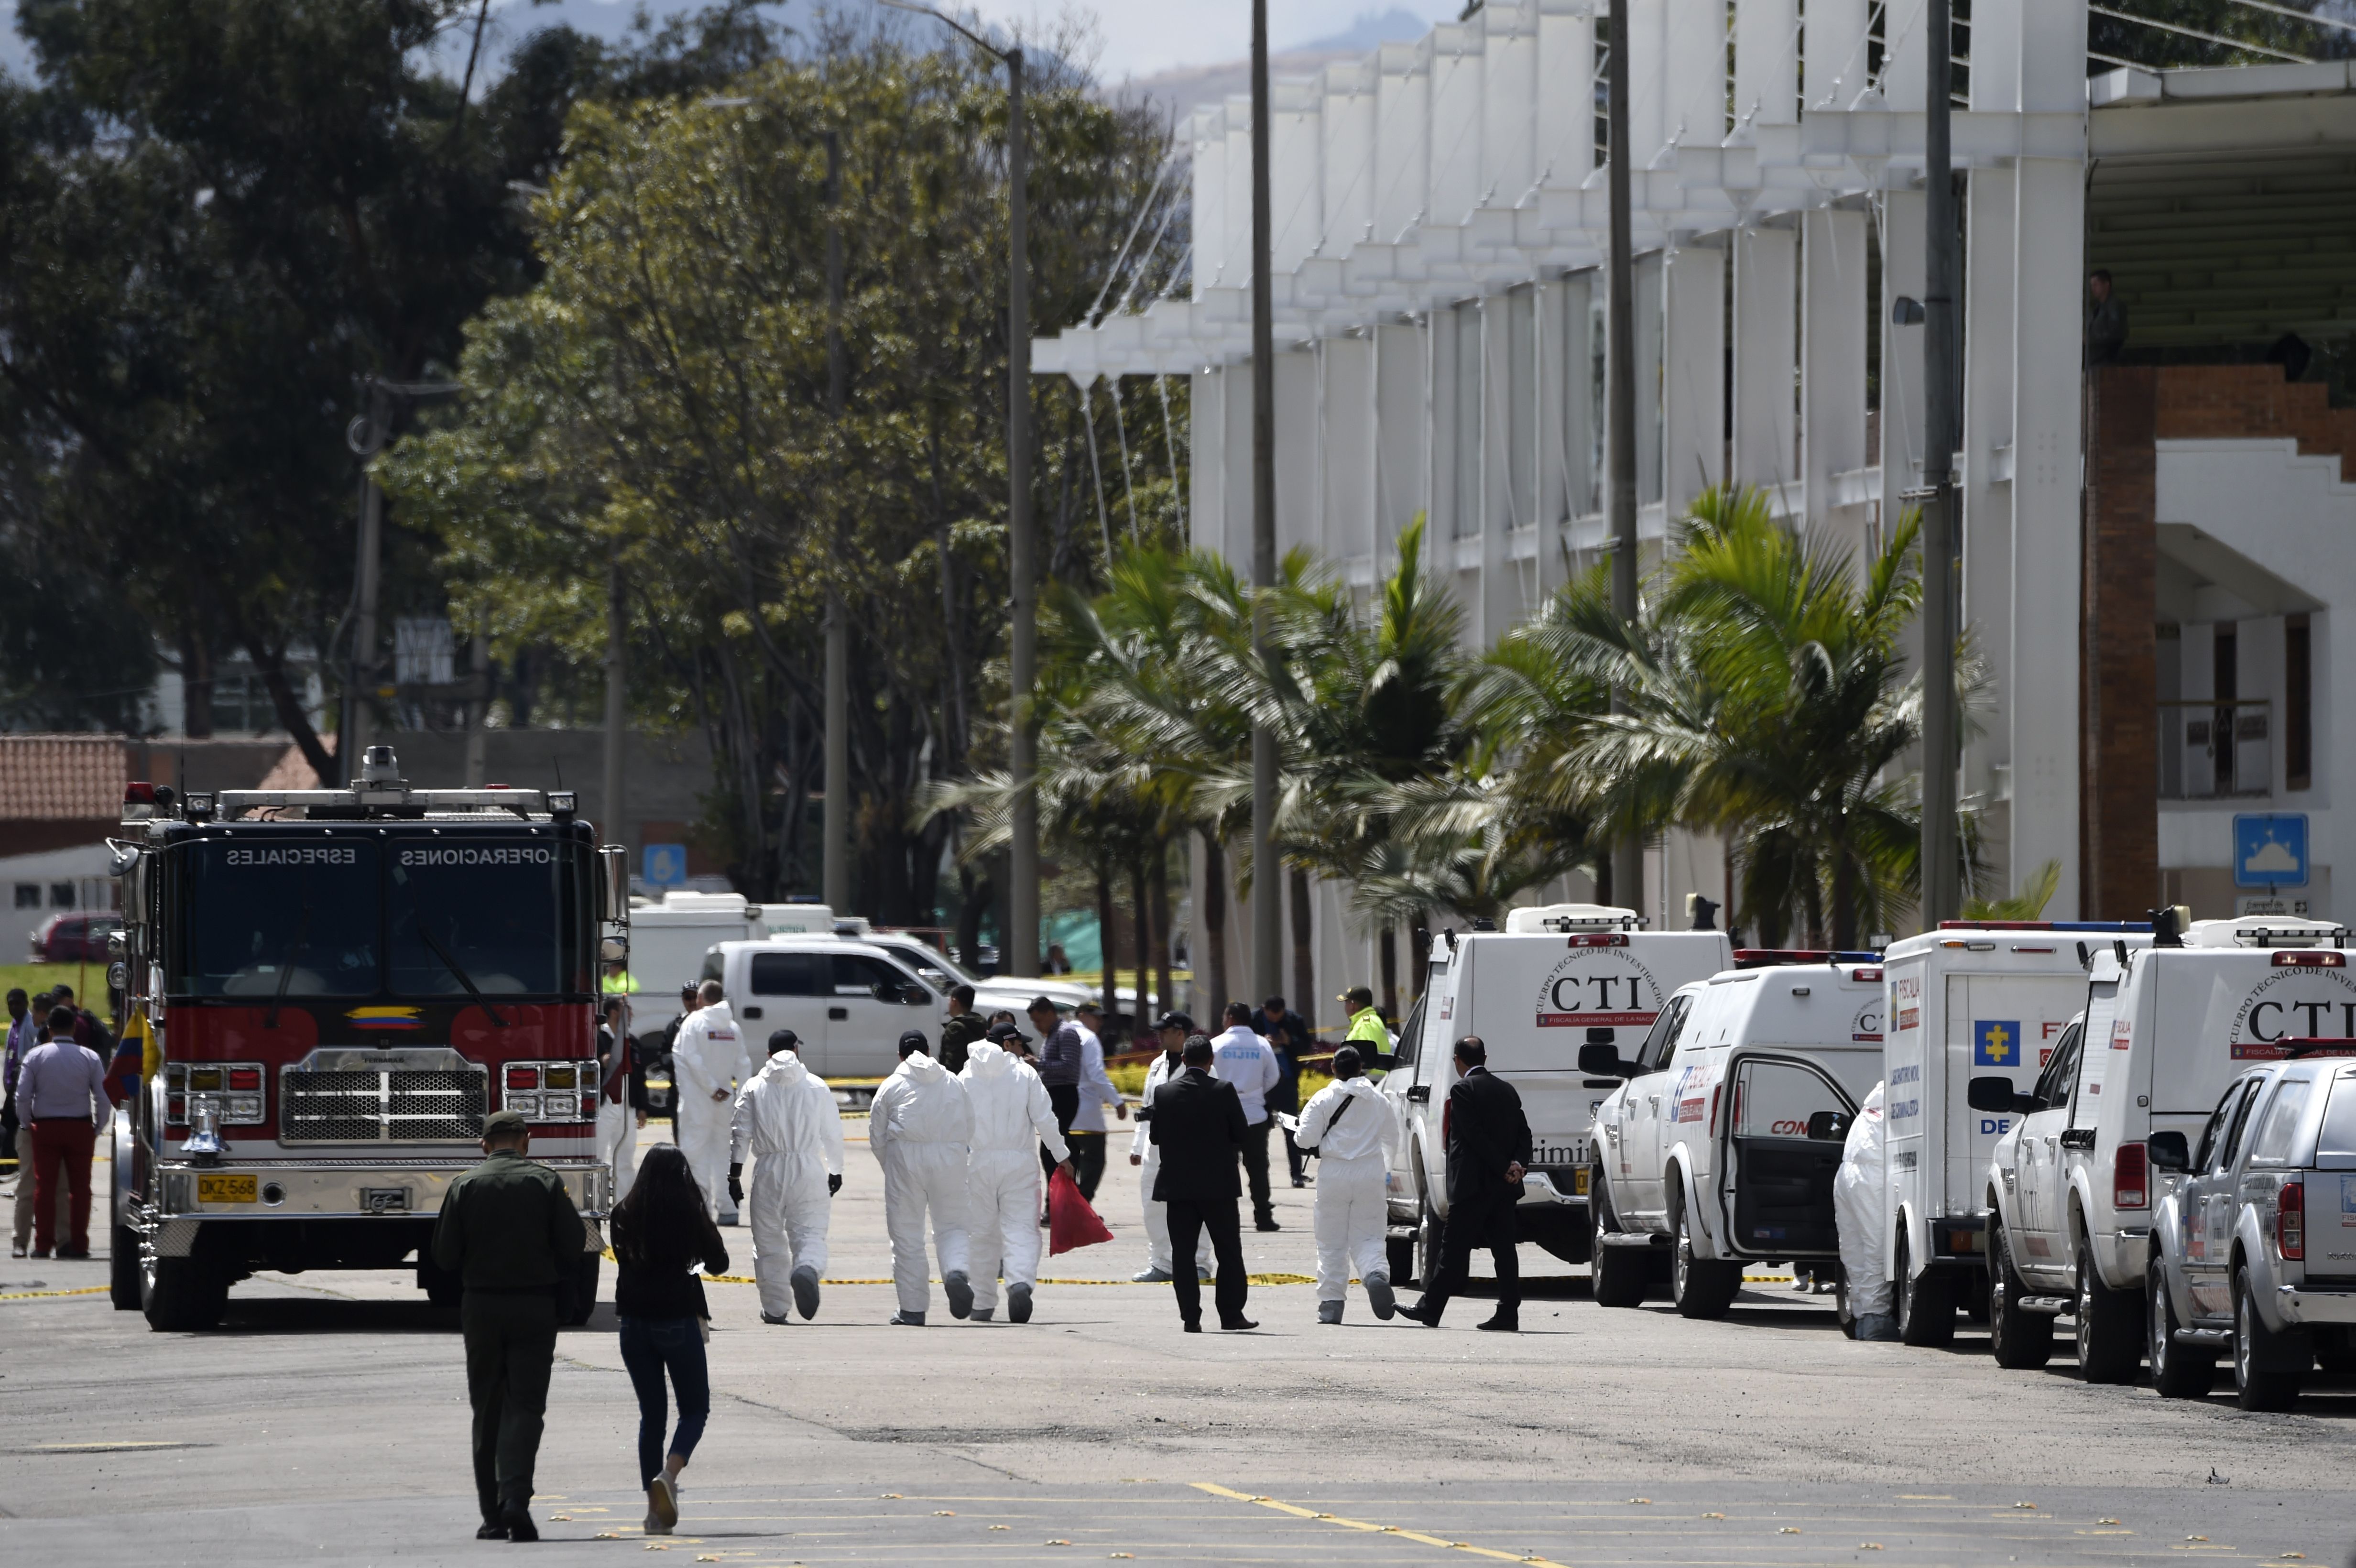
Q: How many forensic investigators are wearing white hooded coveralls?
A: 7